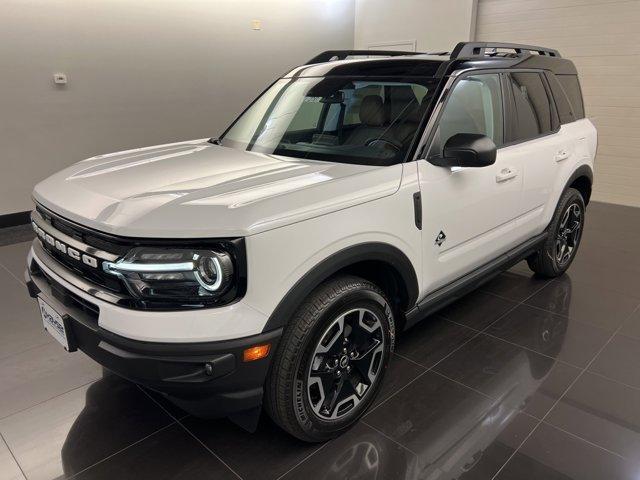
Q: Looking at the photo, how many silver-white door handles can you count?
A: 2